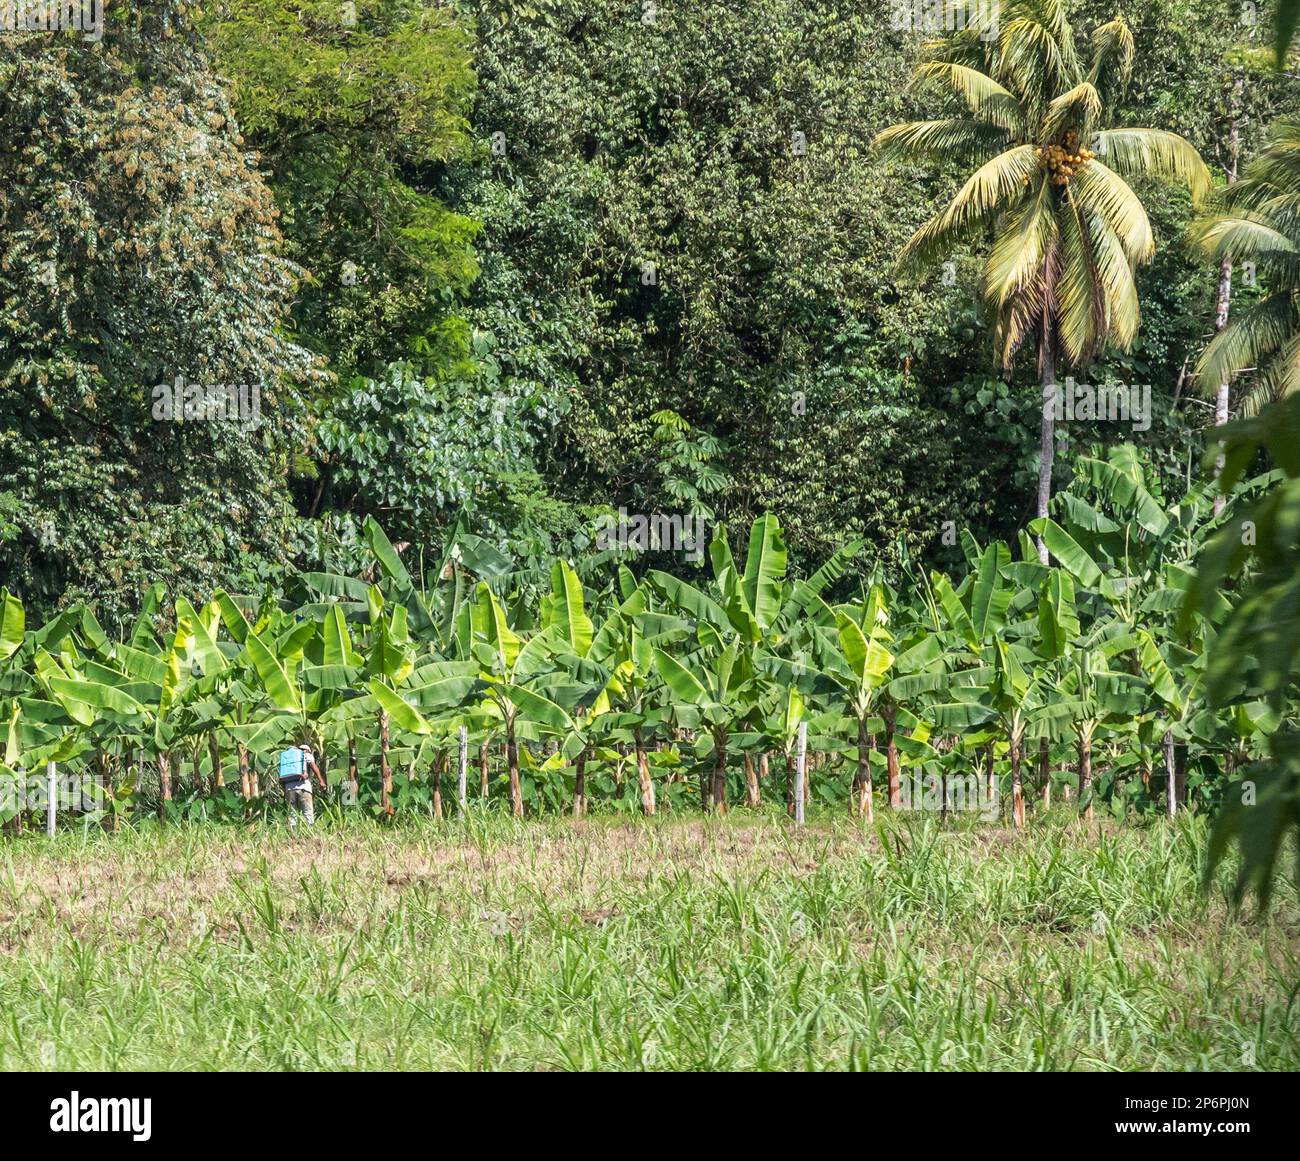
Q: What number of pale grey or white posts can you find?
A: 4